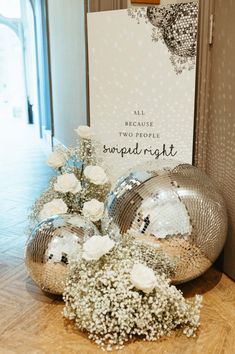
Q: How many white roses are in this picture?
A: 8